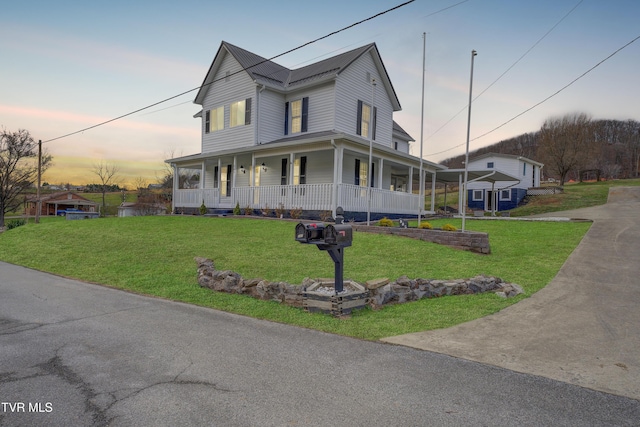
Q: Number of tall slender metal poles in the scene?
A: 3